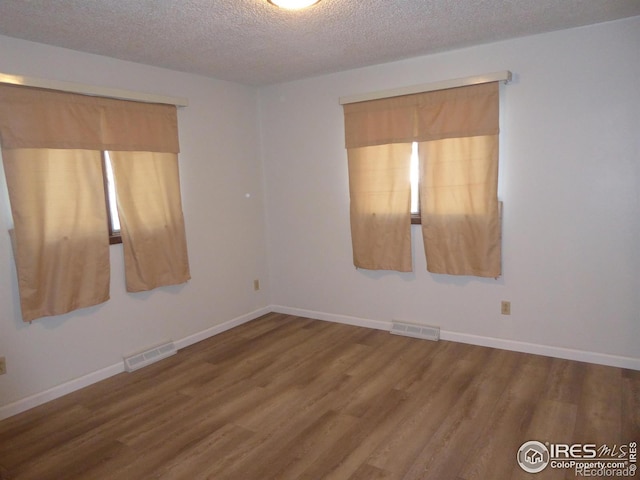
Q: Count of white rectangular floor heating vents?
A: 2